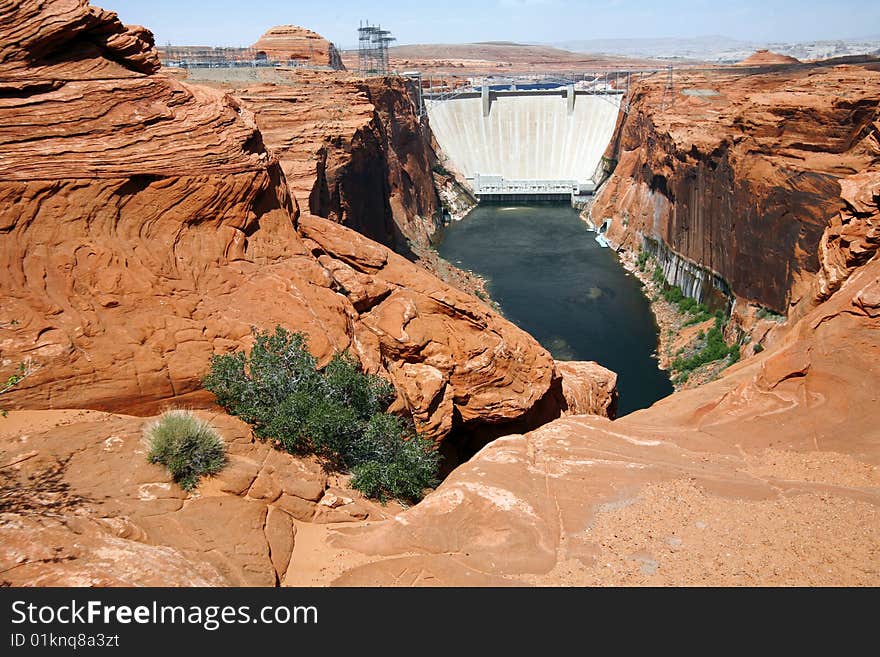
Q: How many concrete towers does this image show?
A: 2